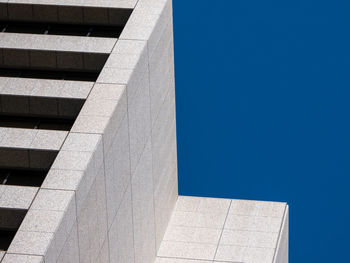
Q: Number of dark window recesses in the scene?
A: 5